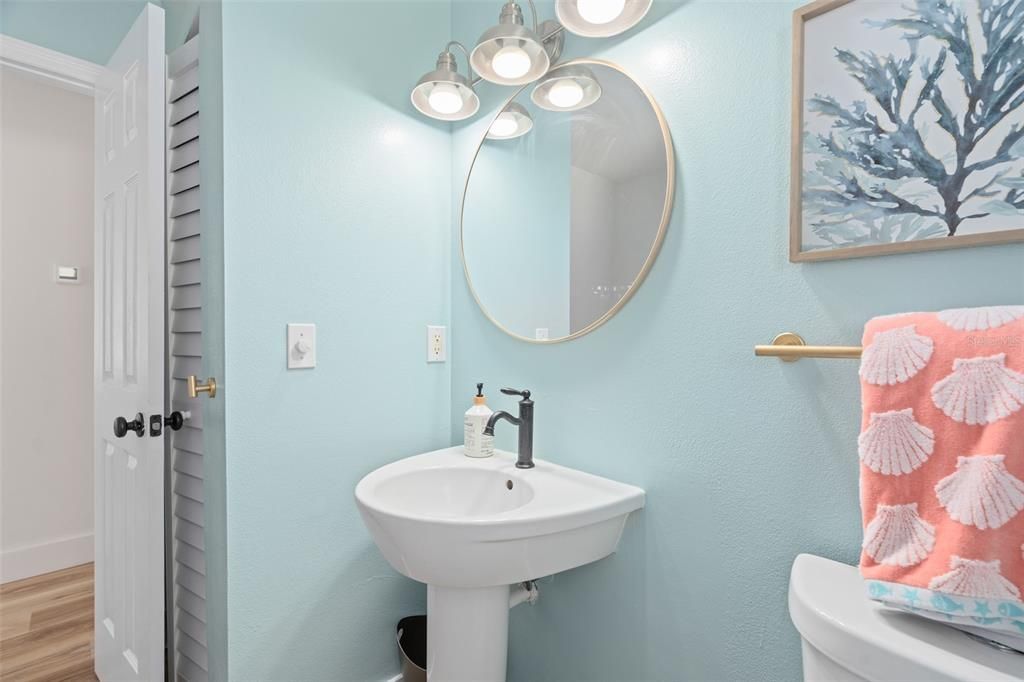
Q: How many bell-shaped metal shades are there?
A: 3